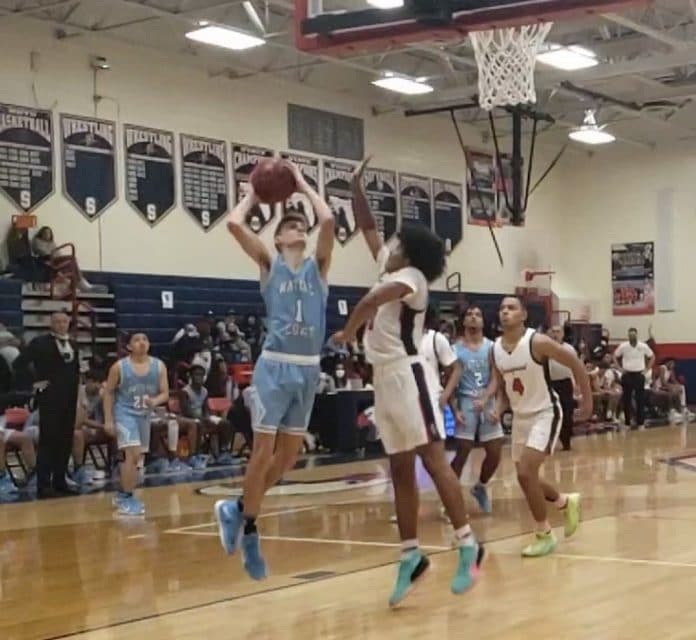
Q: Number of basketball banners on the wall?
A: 1